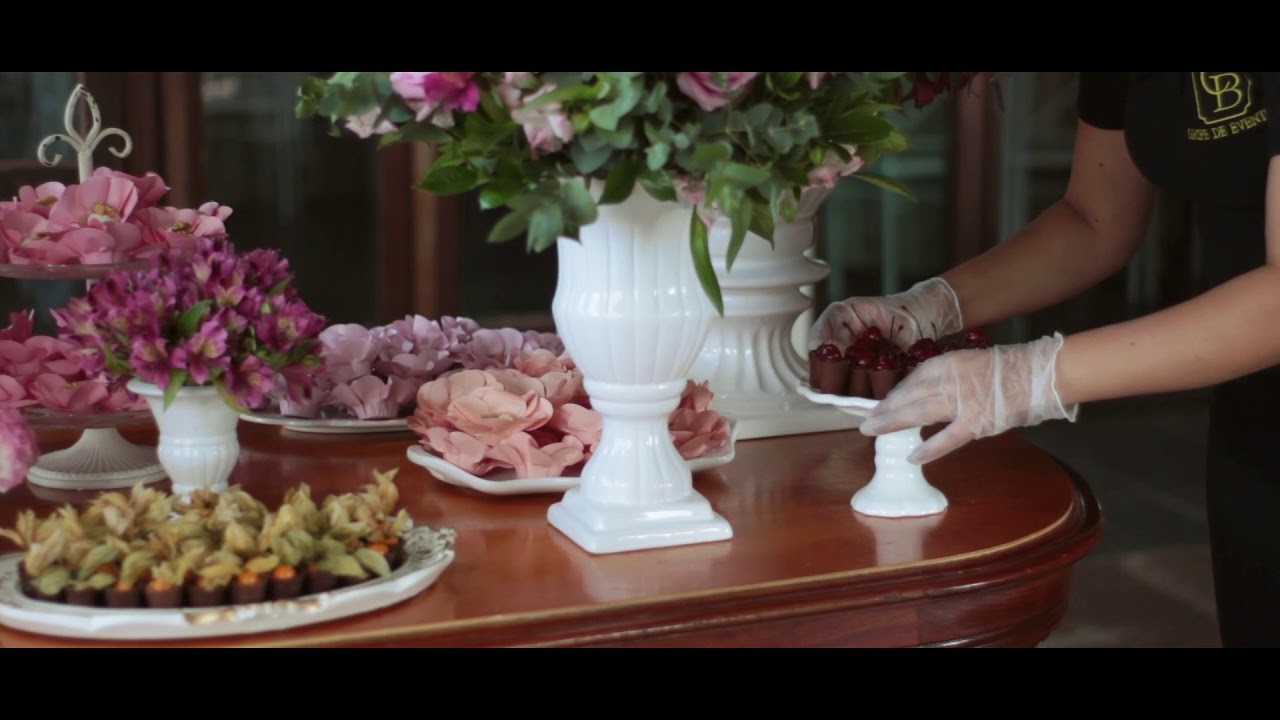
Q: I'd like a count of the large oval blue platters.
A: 0